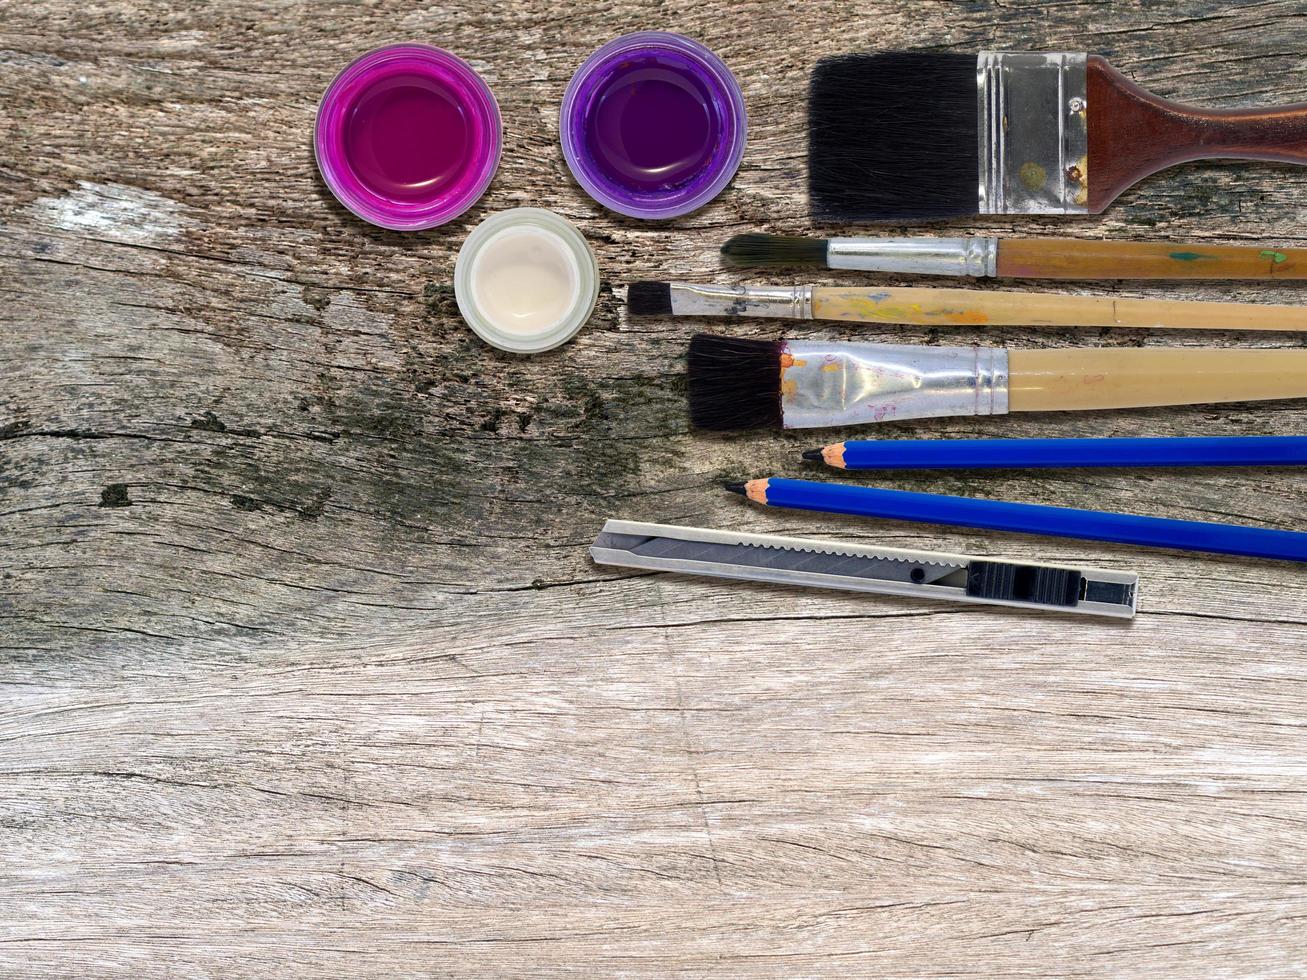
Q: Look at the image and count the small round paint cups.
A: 3